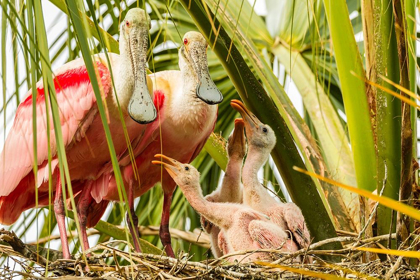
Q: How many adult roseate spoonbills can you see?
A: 2